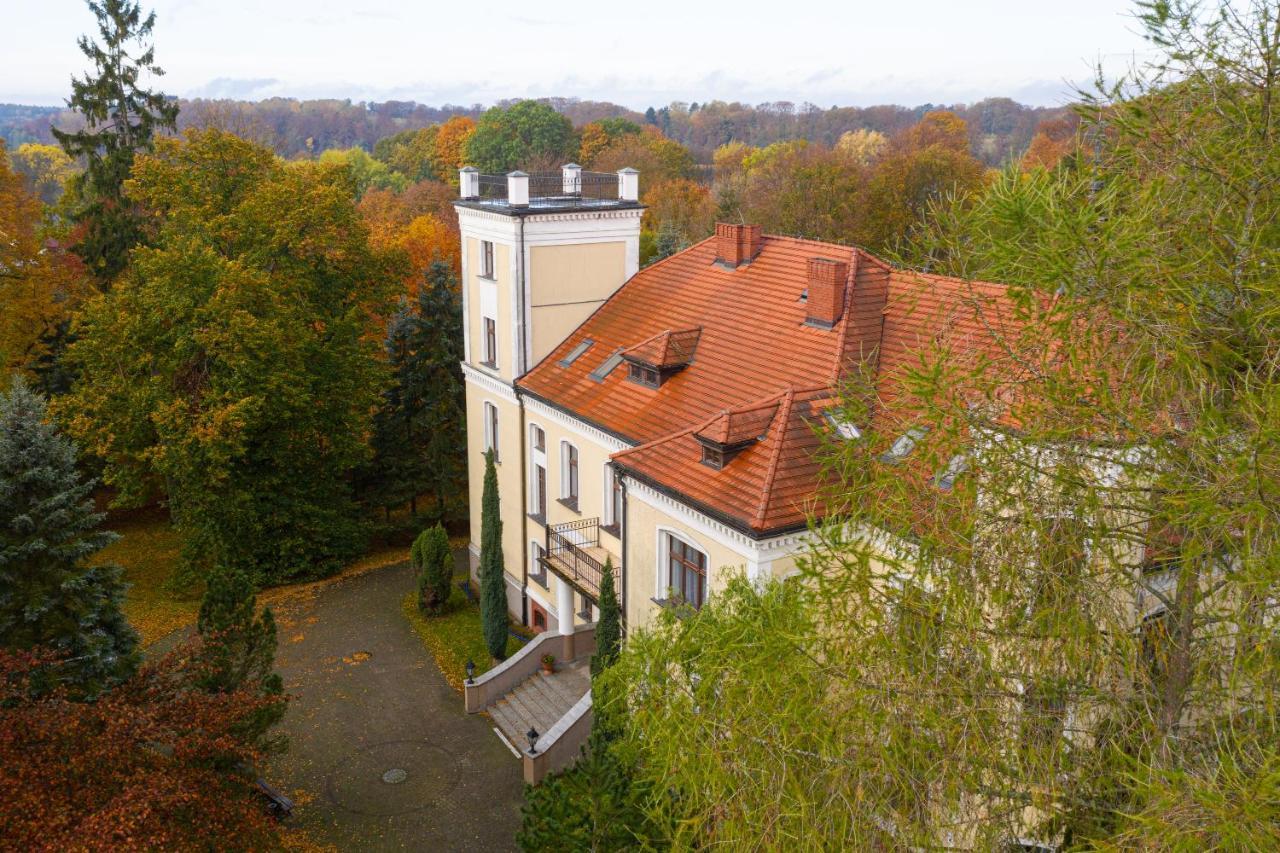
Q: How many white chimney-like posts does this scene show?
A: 4